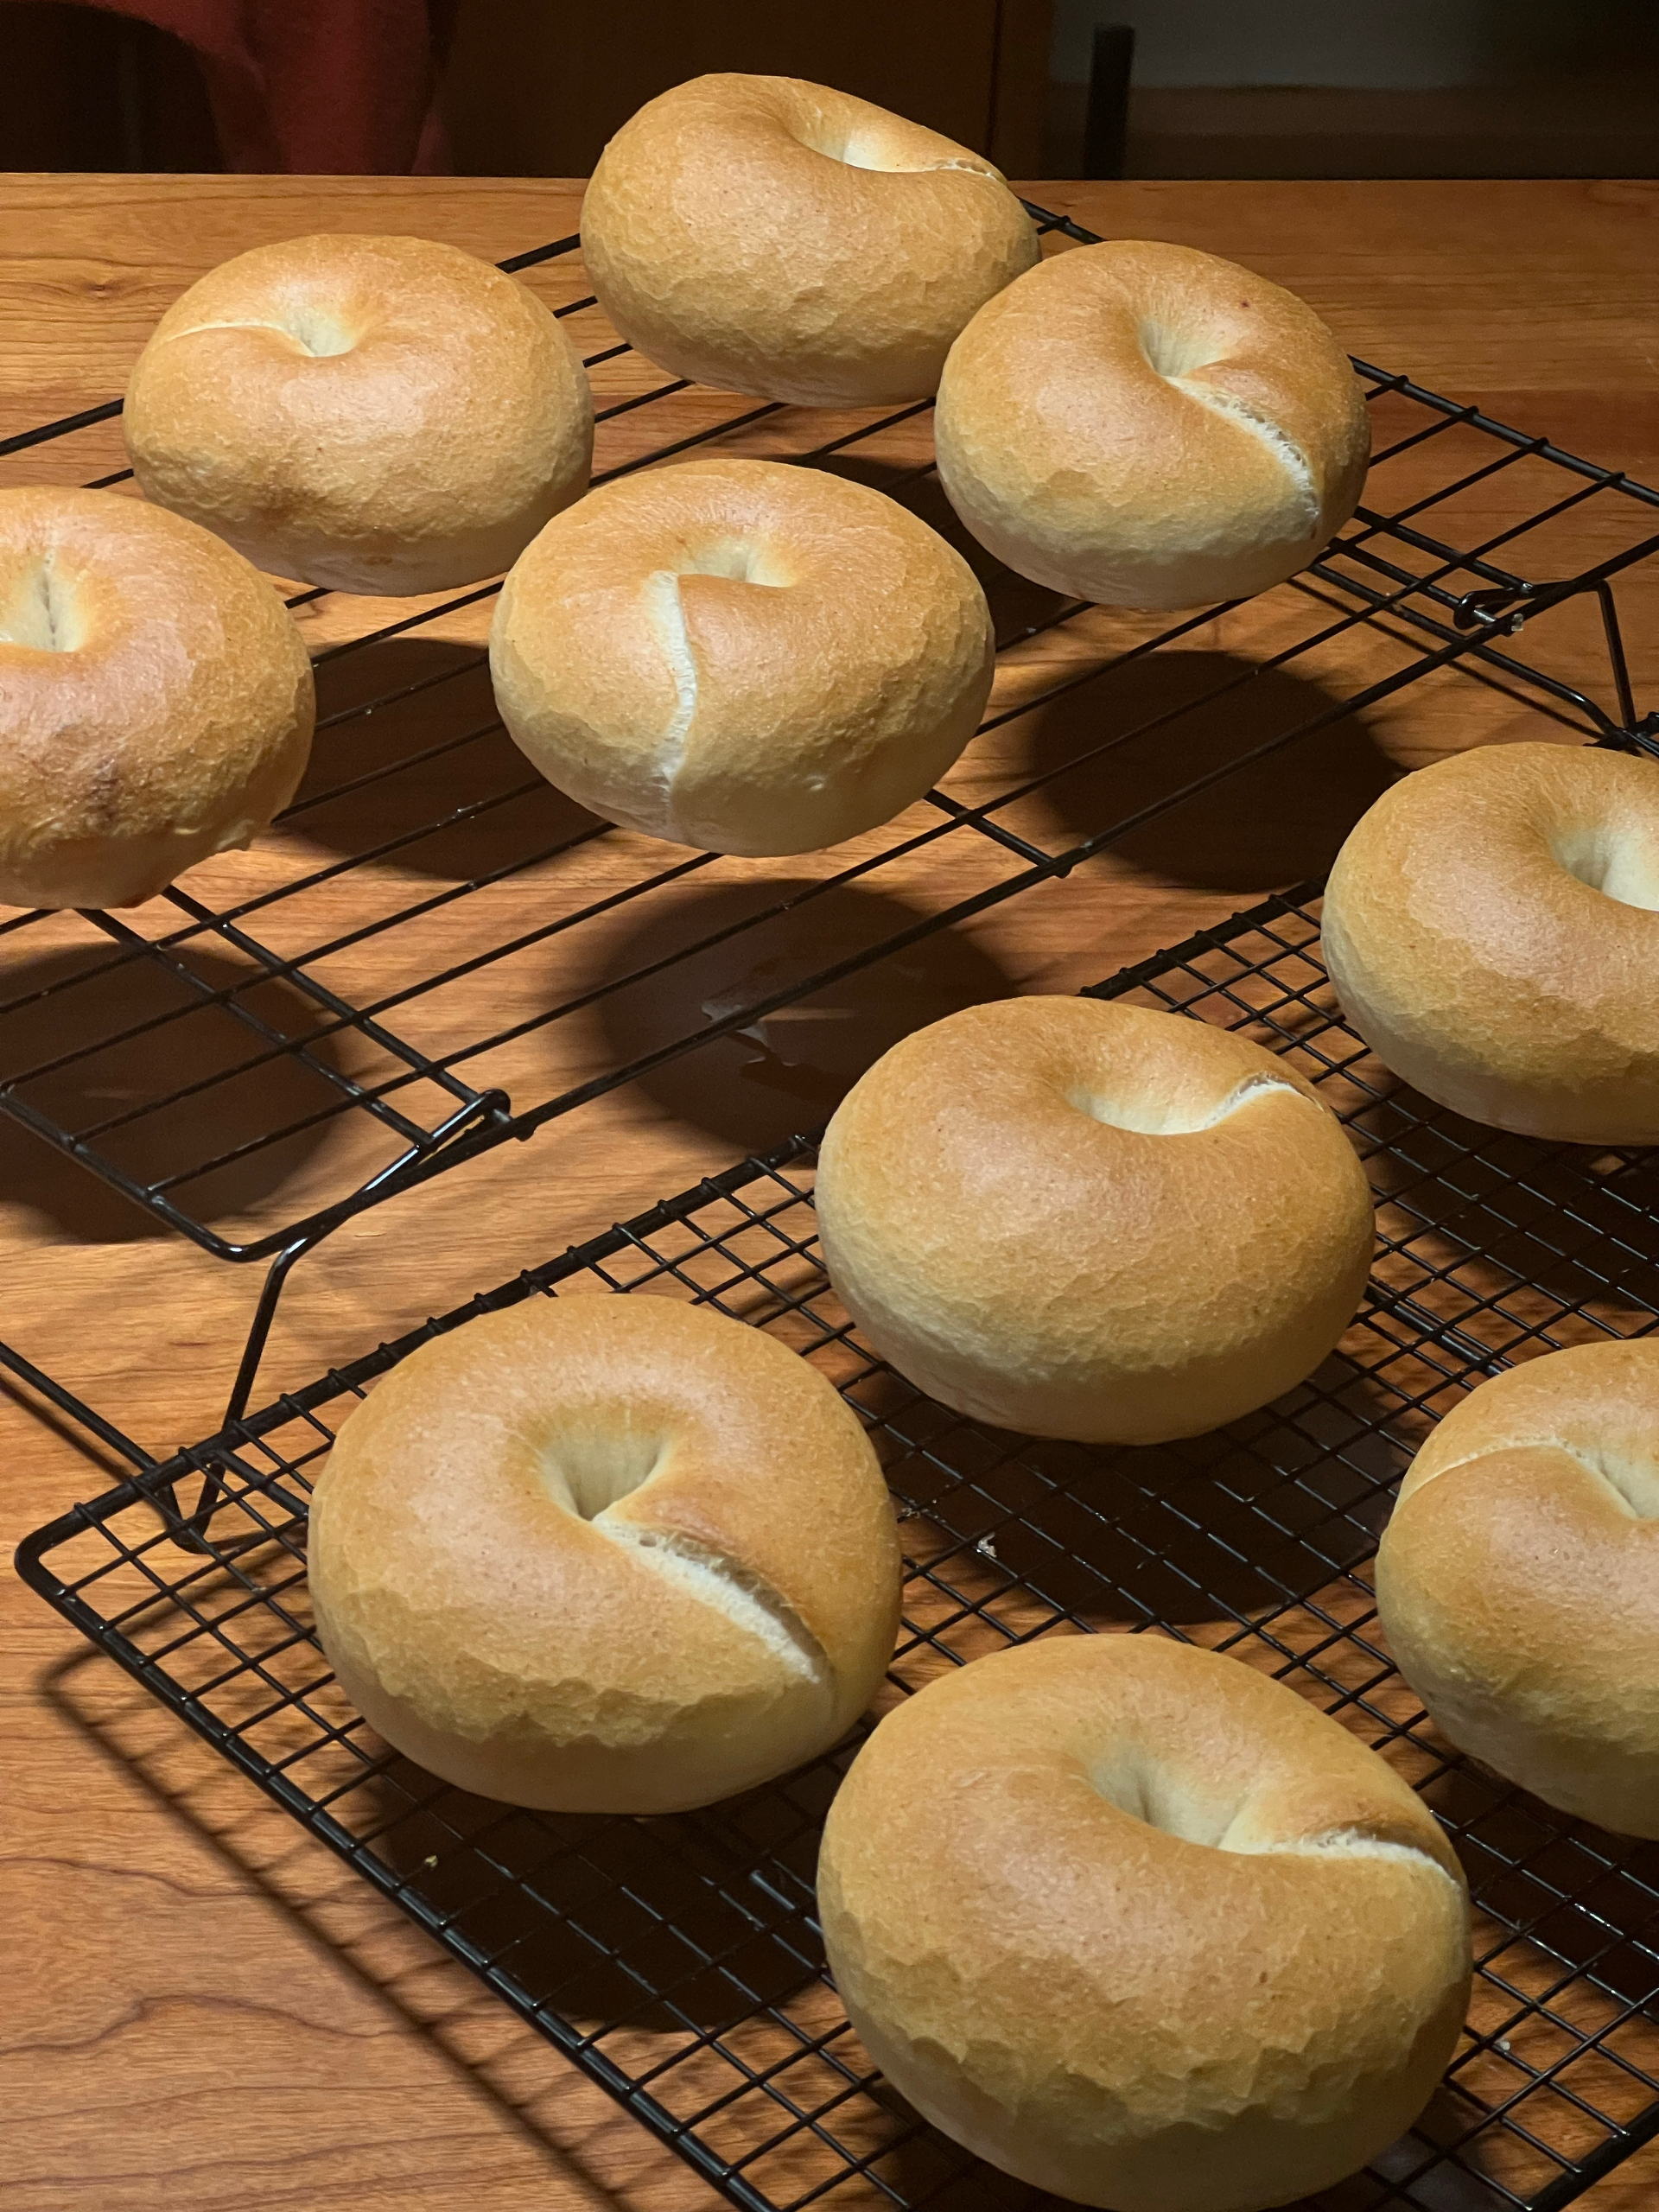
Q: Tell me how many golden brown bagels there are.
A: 10